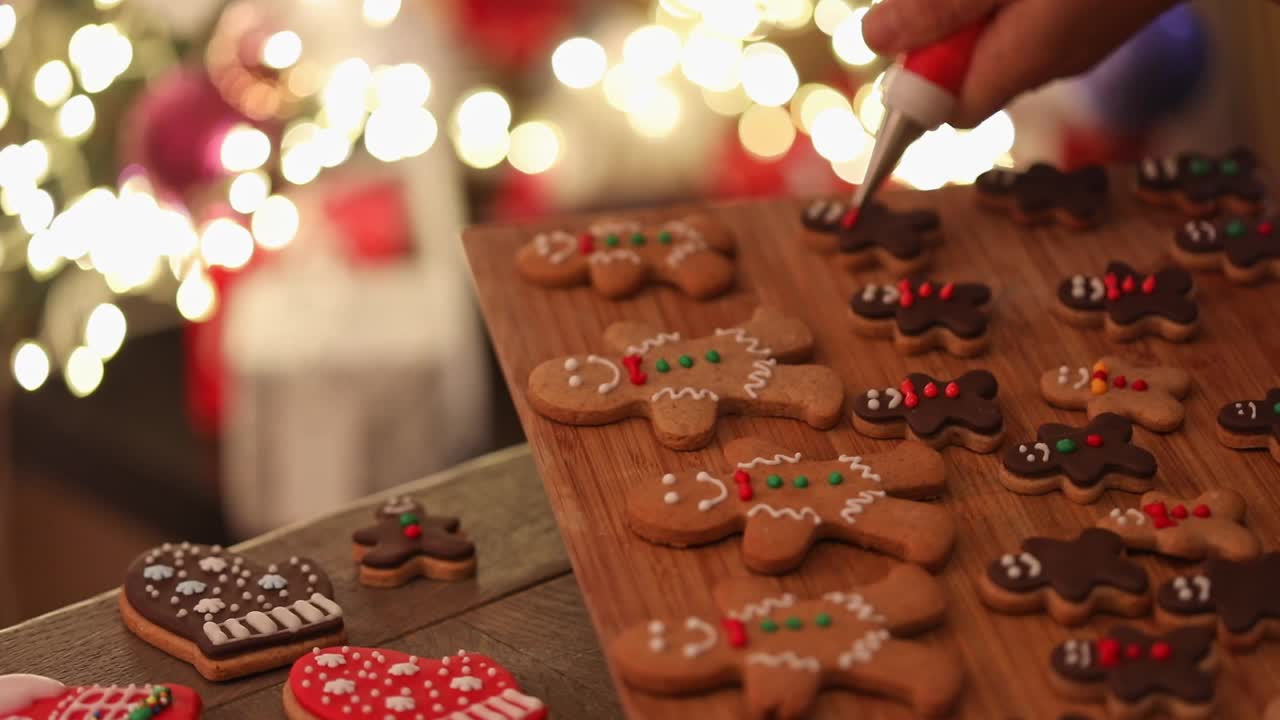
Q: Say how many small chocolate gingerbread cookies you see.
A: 13